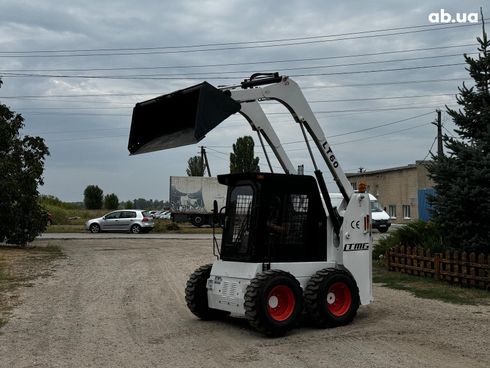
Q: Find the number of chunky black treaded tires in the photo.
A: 3